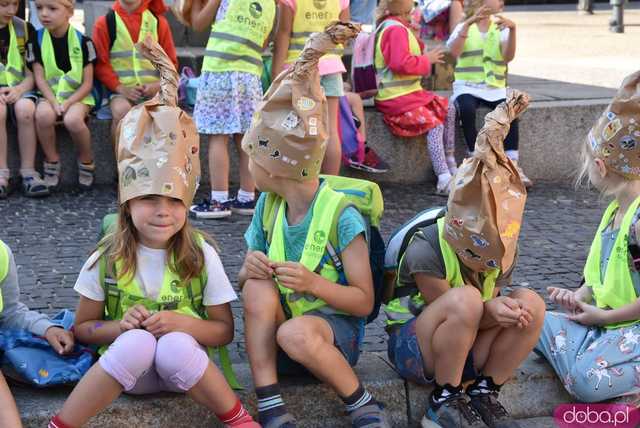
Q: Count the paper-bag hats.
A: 4